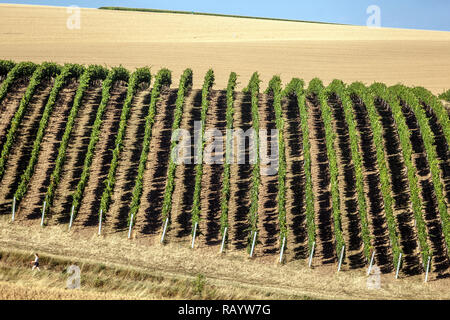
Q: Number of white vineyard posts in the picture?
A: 15